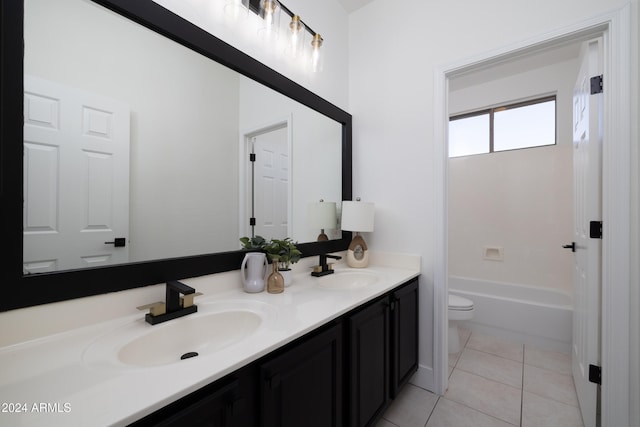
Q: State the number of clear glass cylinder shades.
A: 4